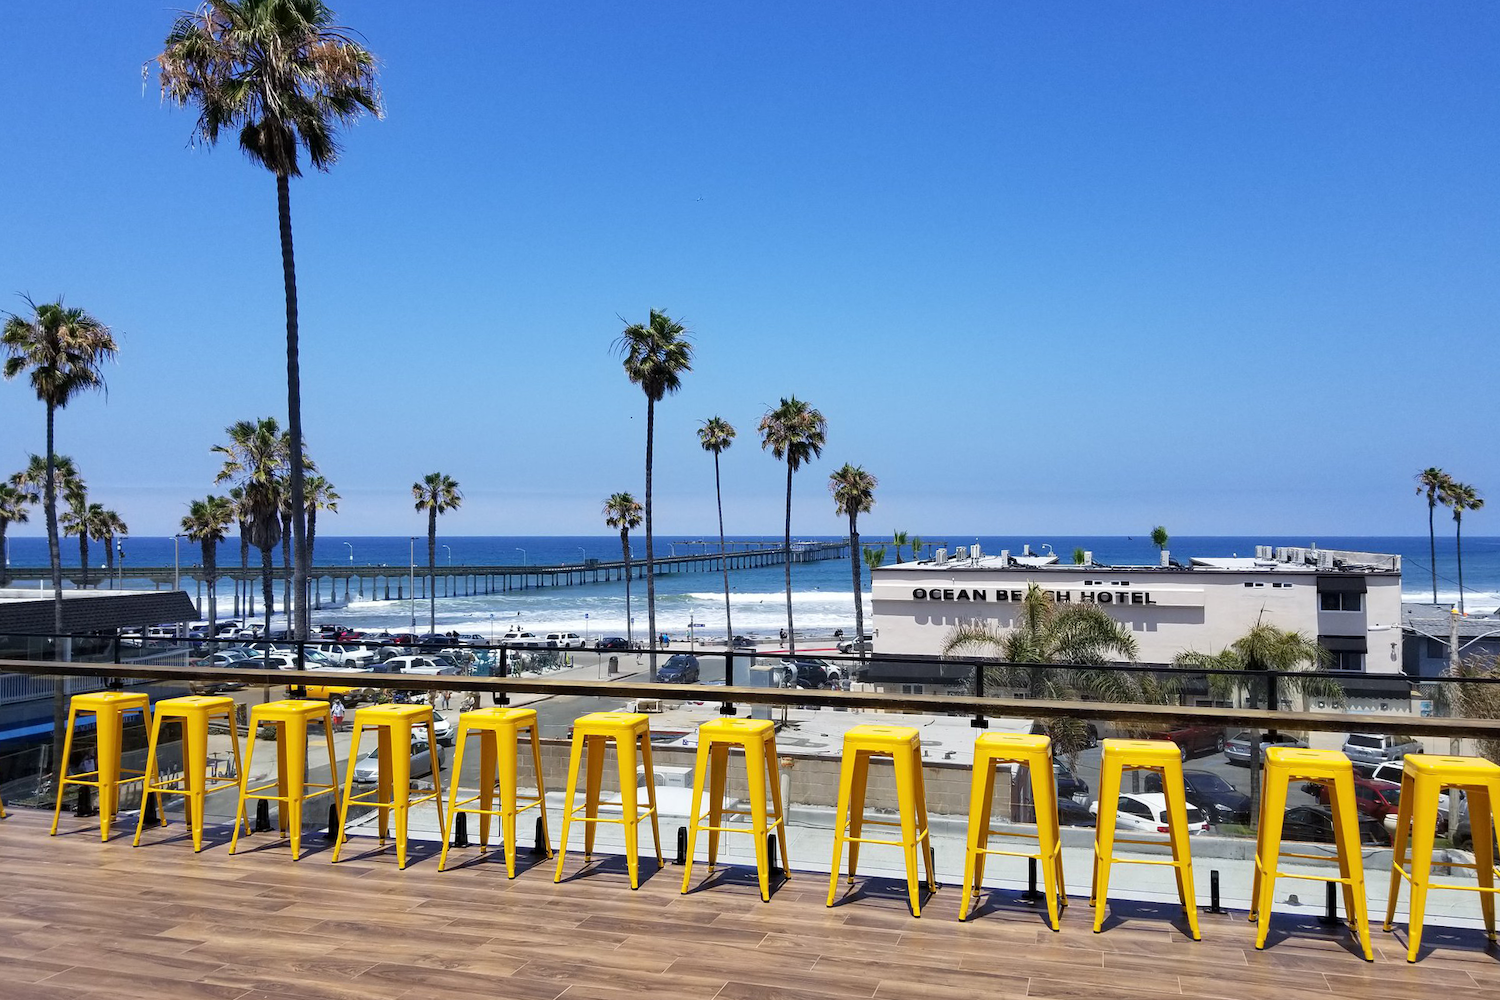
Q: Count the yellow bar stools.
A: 12